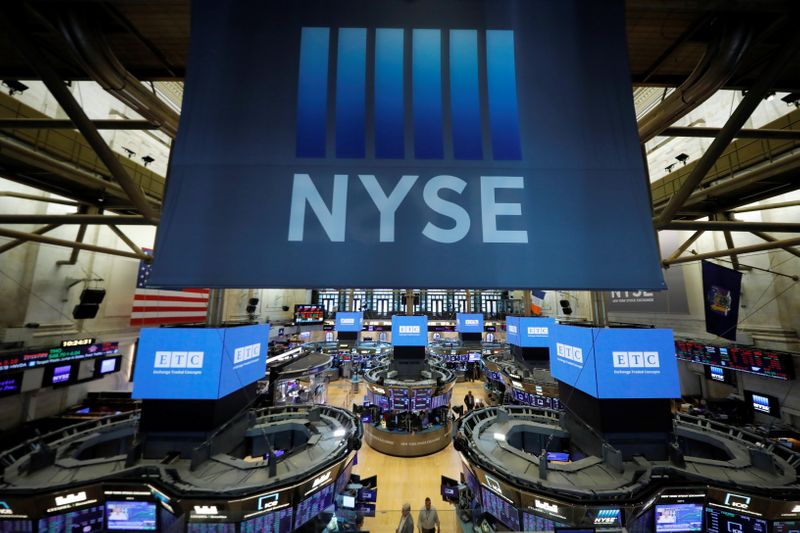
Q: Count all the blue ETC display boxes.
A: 6